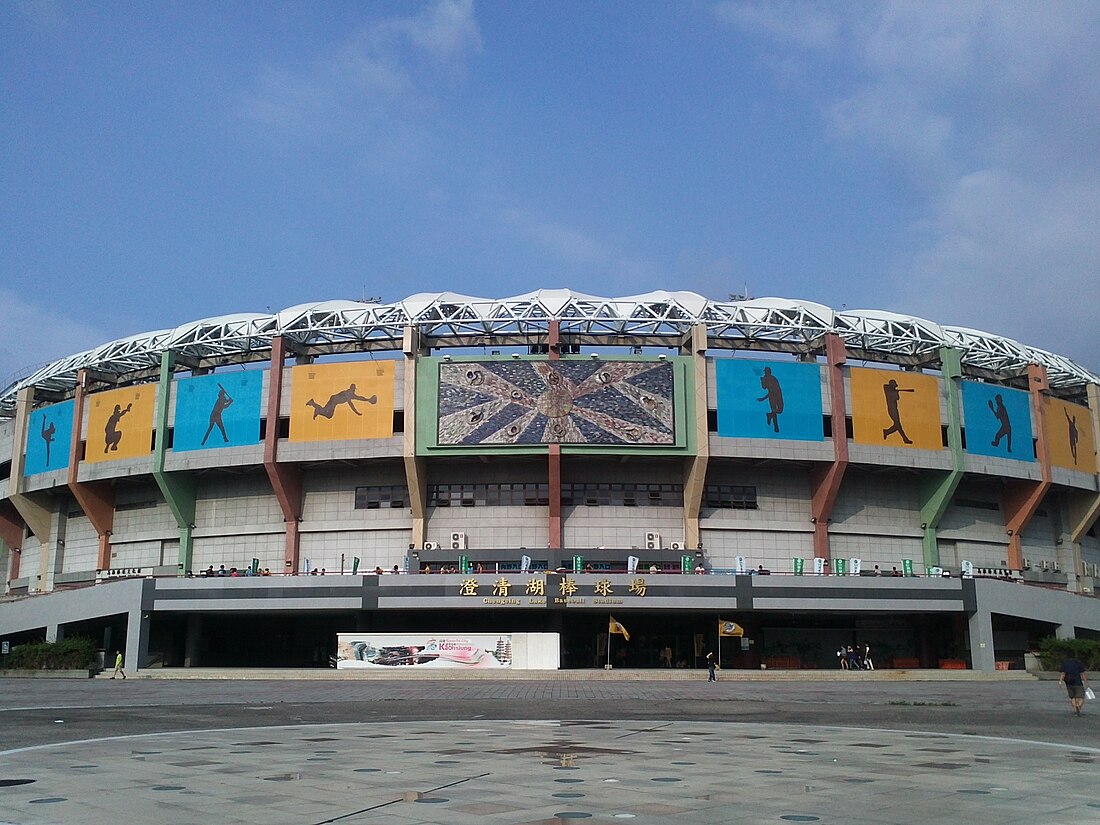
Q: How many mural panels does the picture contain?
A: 9